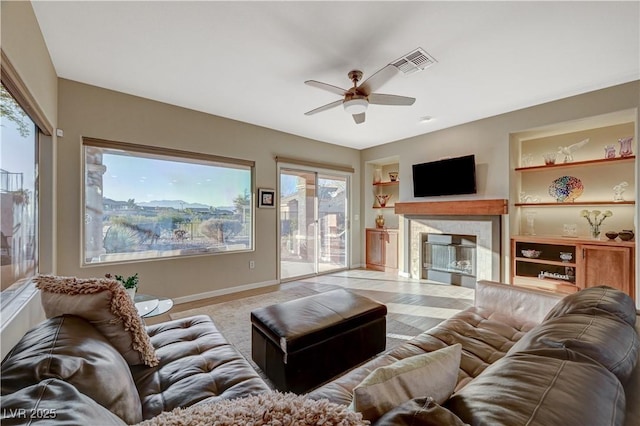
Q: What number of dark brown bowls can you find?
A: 2